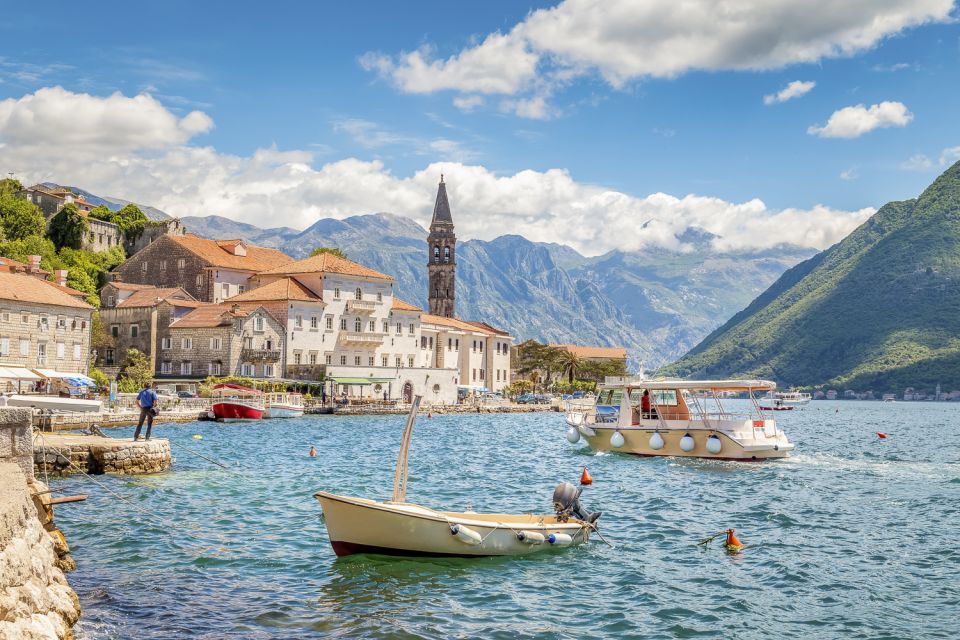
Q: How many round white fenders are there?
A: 5